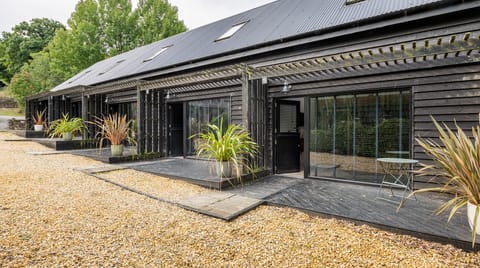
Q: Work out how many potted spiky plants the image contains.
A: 5